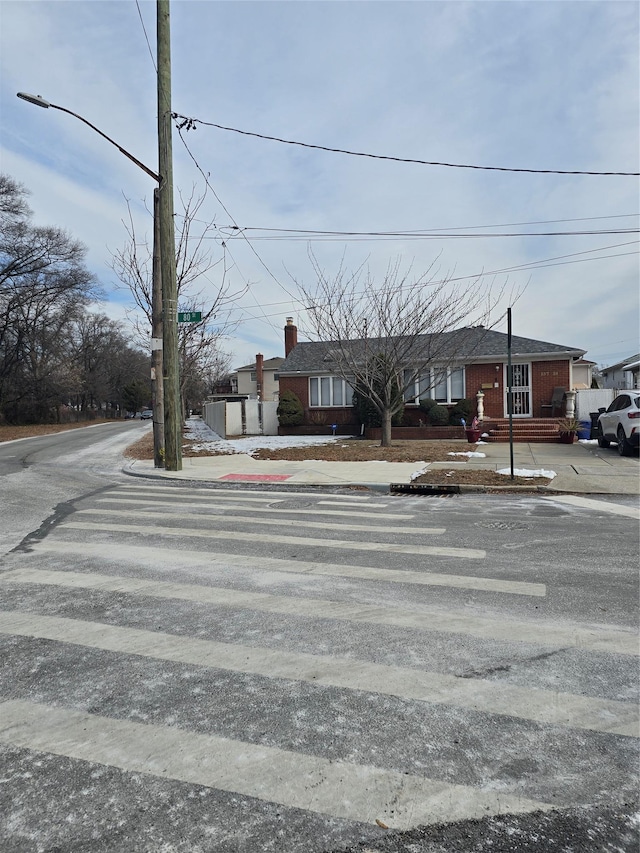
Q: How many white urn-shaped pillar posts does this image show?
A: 2